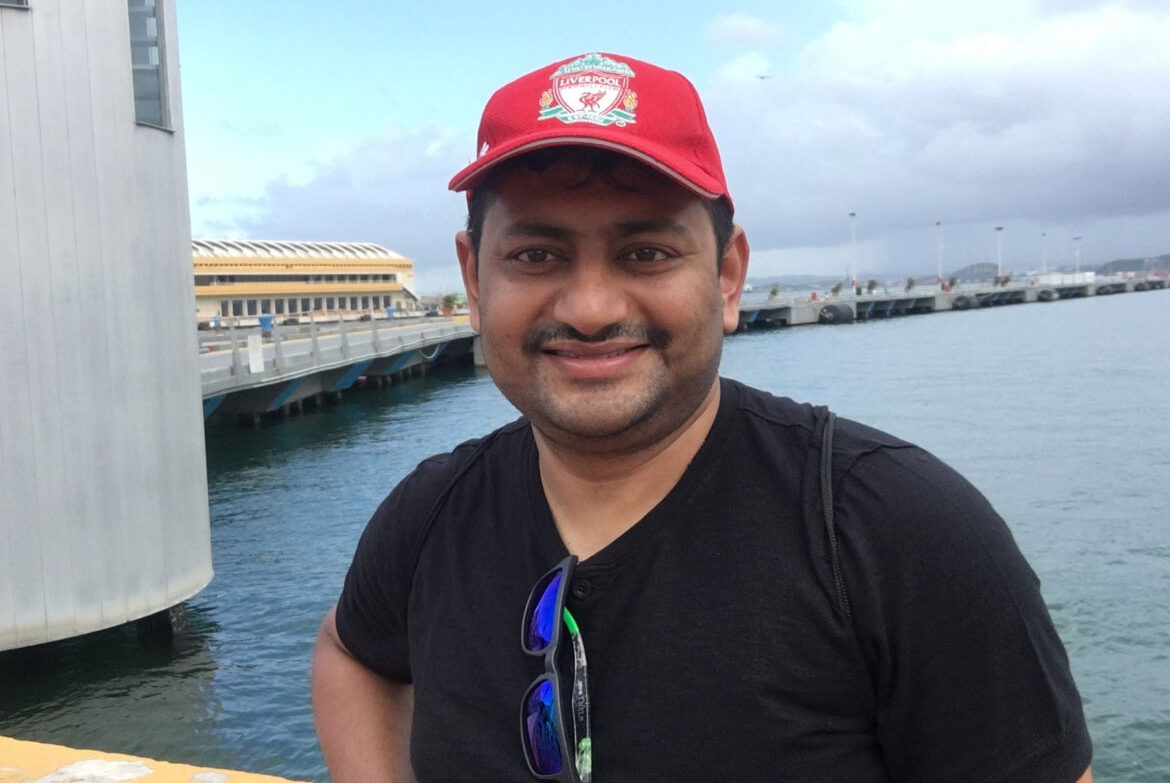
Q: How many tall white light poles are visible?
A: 5